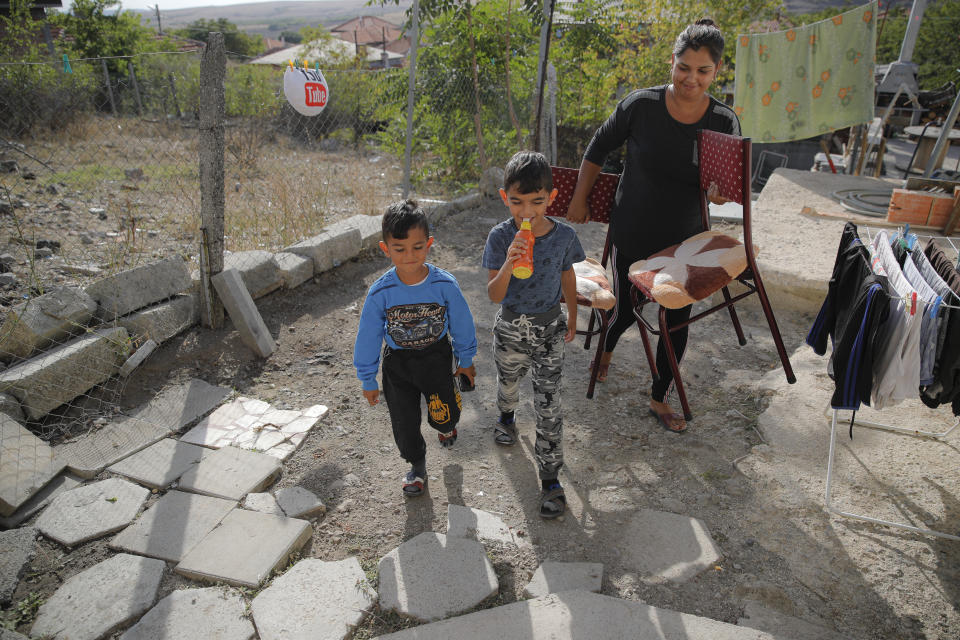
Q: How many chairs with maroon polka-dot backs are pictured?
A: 2